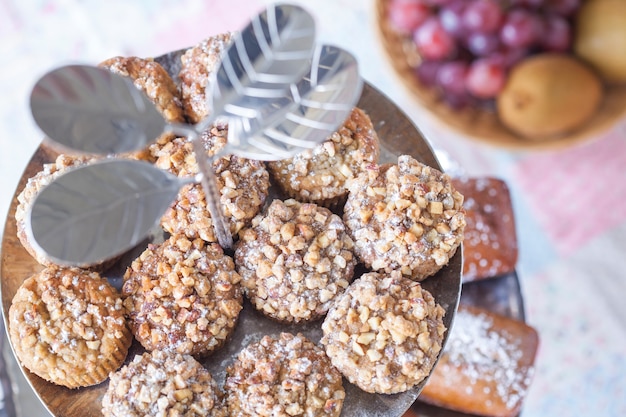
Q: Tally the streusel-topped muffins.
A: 12